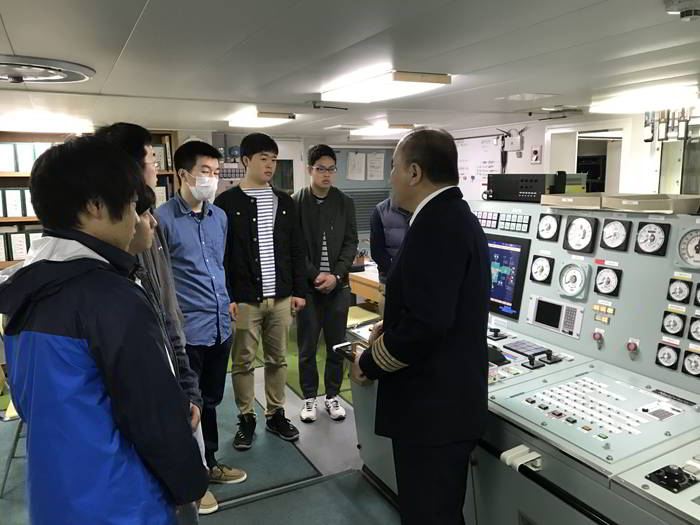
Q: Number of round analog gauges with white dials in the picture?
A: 14